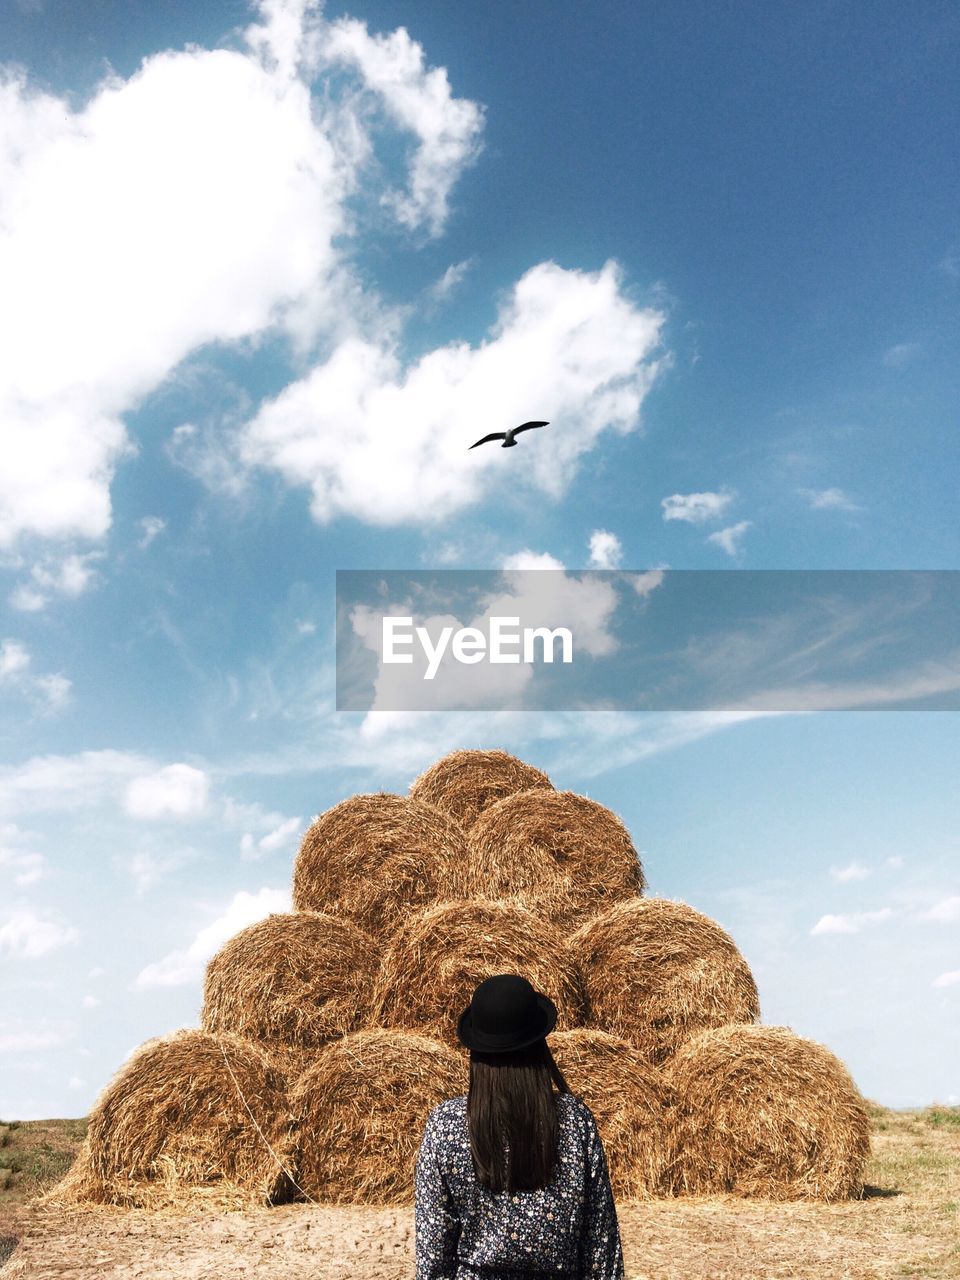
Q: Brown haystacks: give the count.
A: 10